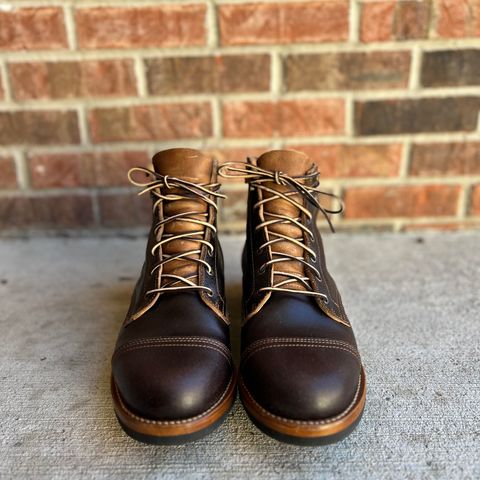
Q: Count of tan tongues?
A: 2